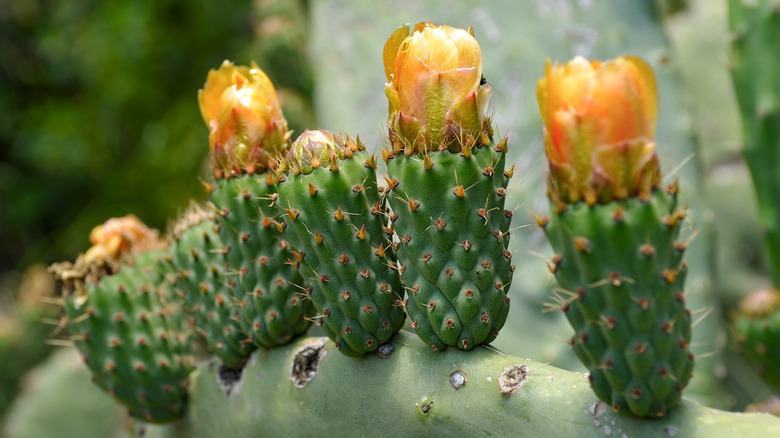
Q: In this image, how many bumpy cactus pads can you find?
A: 6